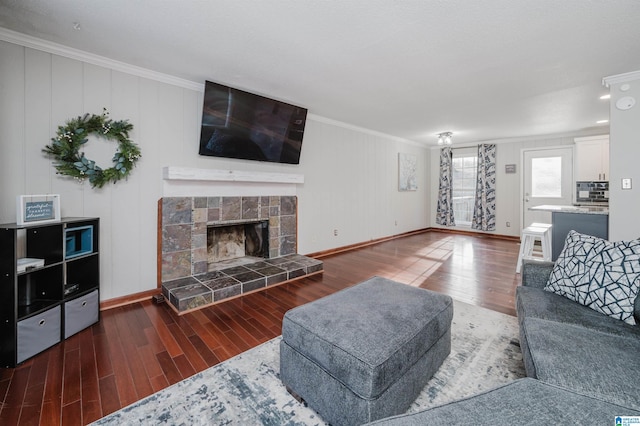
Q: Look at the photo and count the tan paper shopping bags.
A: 0